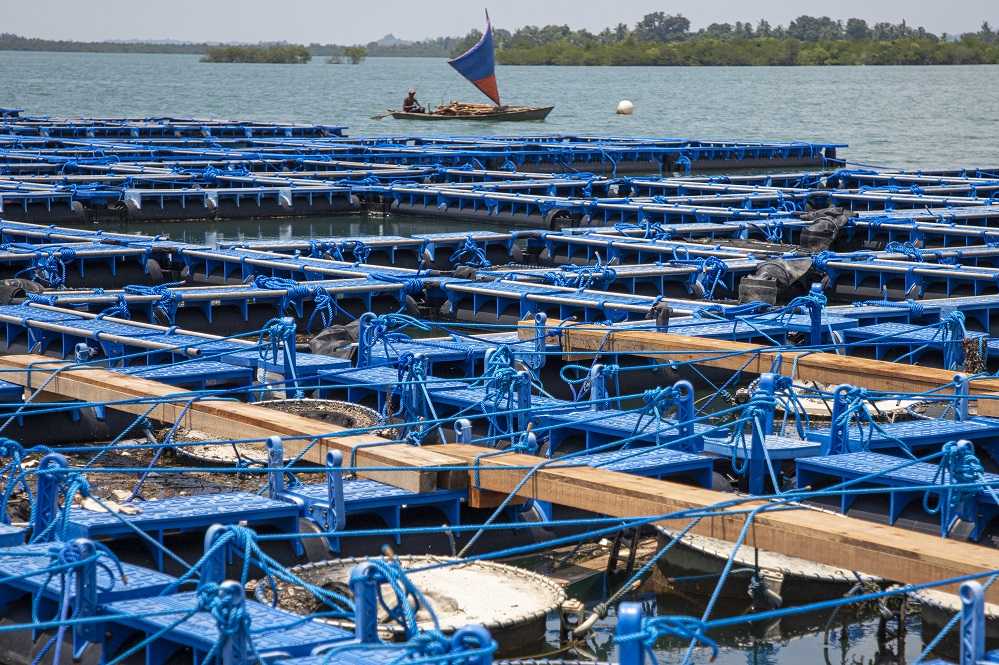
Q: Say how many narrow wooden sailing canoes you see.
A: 1